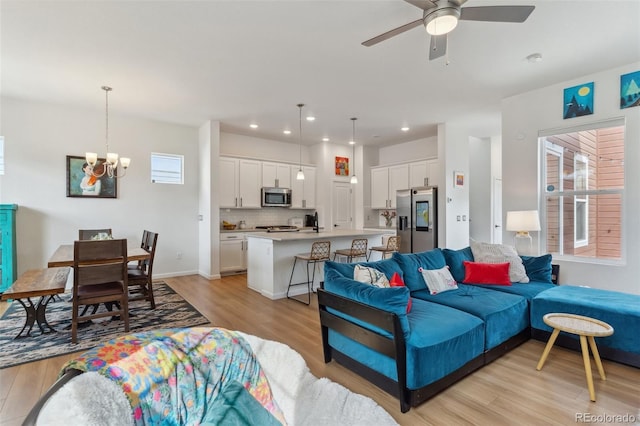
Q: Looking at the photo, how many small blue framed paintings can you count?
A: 2